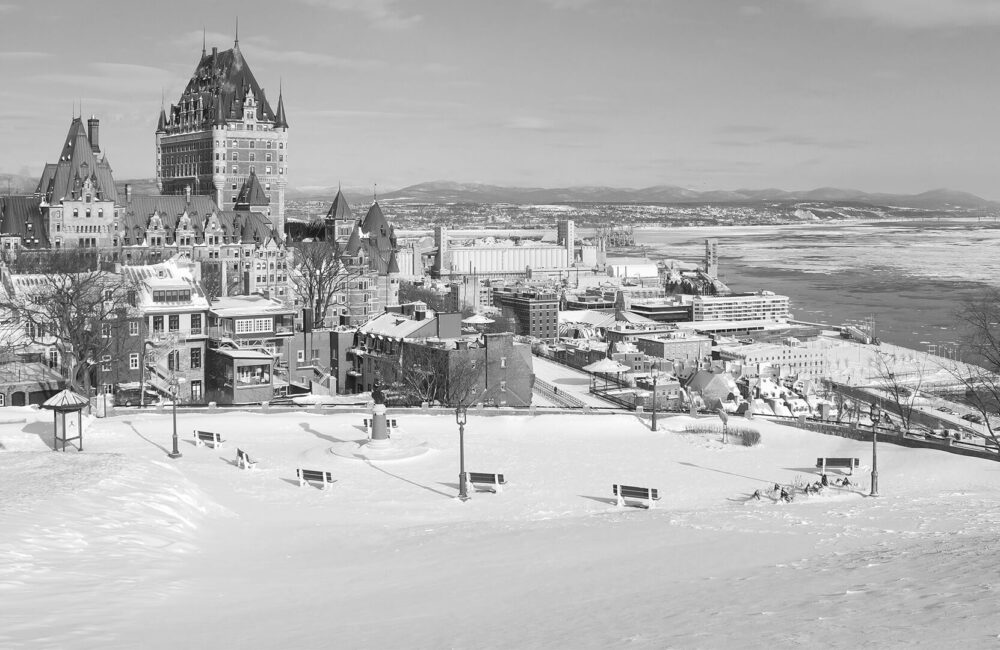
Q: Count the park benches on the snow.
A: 7